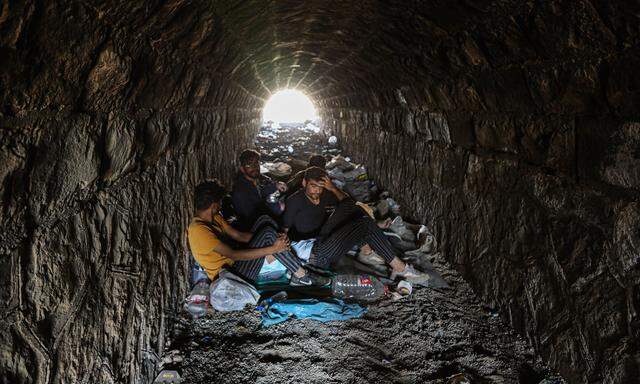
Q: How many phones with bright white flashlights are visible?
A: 0